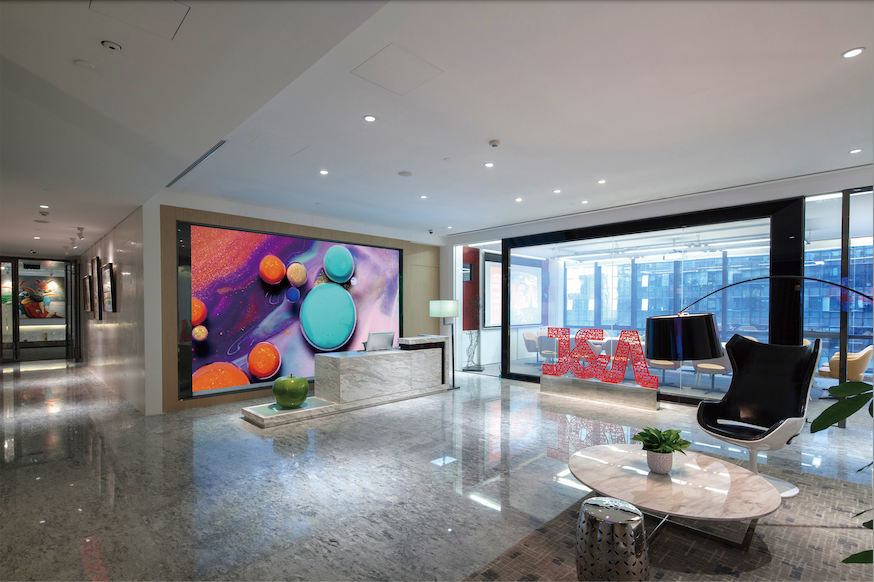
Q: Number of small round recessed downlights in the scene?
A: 13